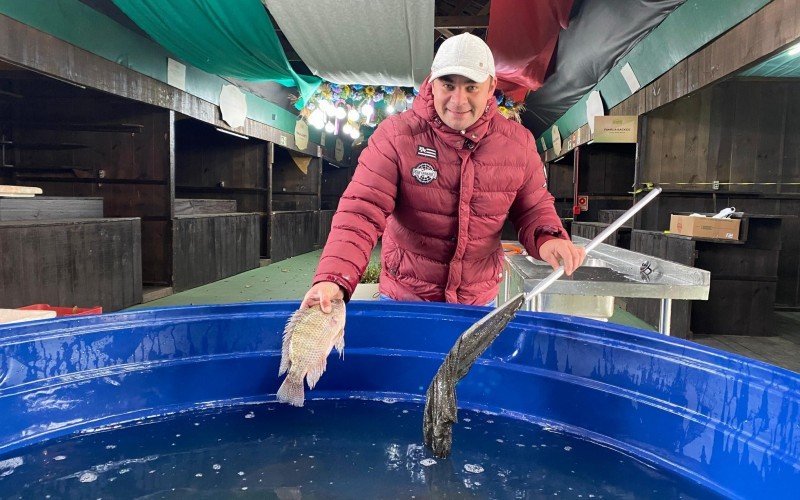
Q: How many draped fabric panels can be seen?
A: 4